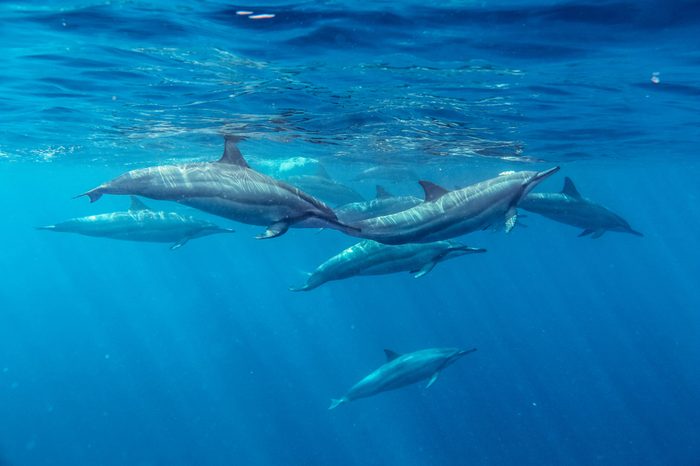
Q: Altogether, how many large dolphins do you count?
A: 2